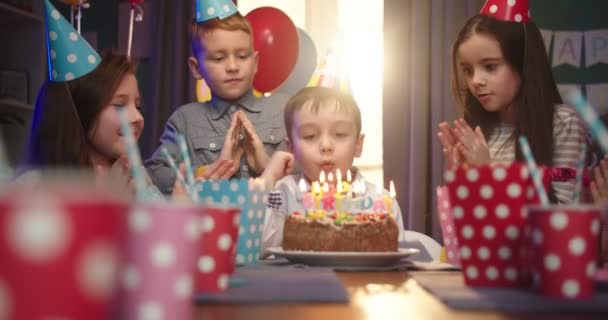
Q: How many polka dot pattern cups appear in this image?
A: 4